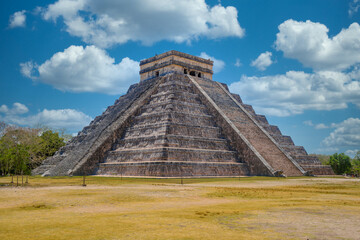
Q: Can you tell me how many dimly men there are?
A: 0